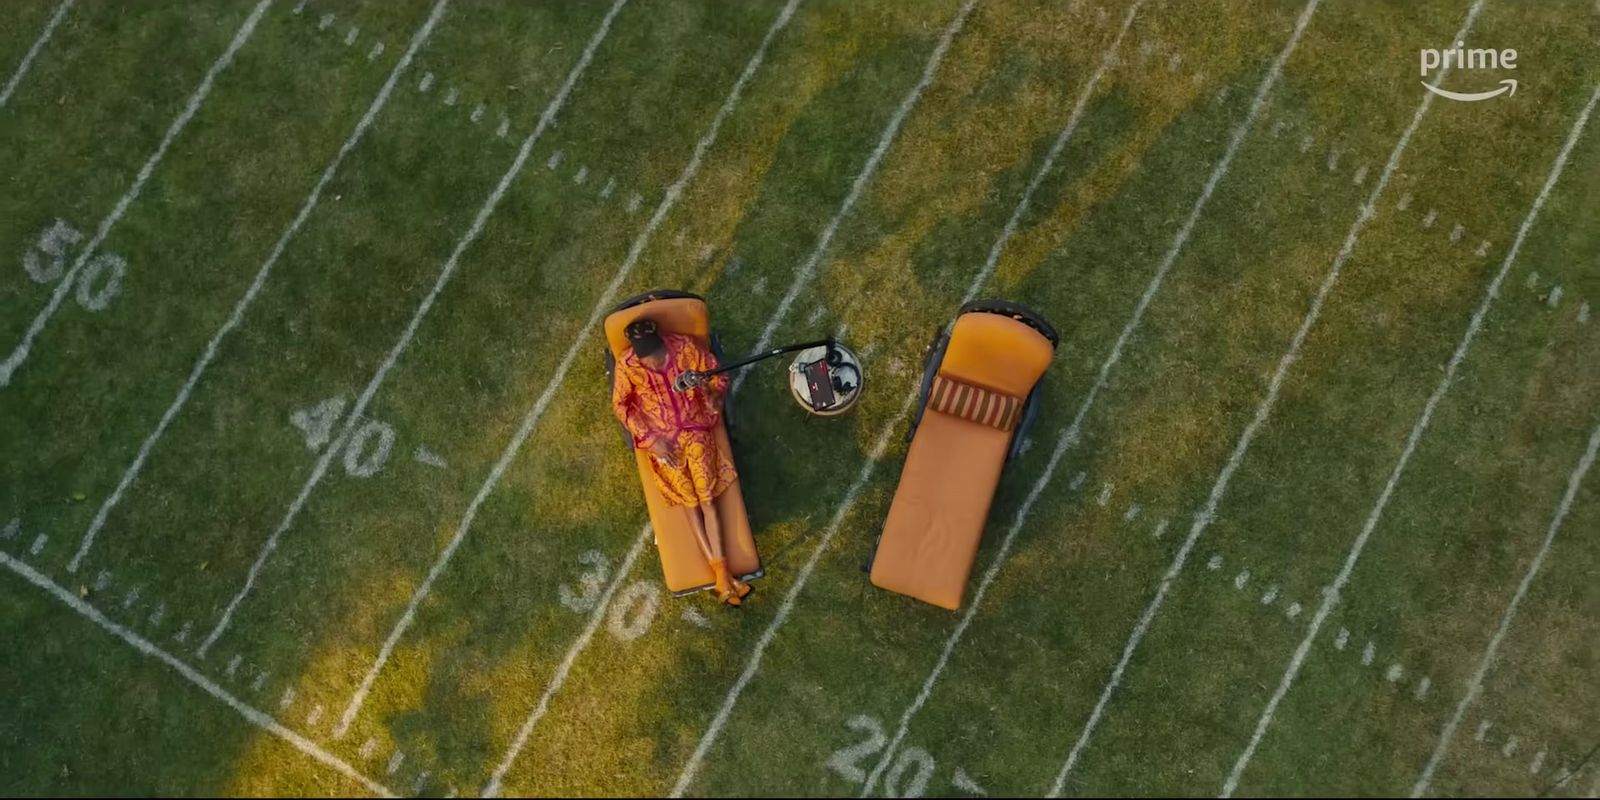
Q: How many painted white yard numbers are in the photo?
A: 4